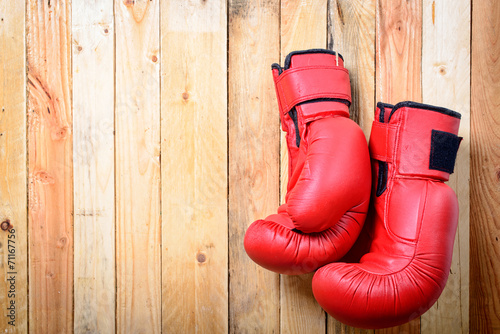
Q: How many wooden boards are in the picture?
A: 11